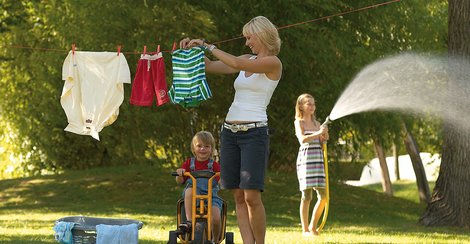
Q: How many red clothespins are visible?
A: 5